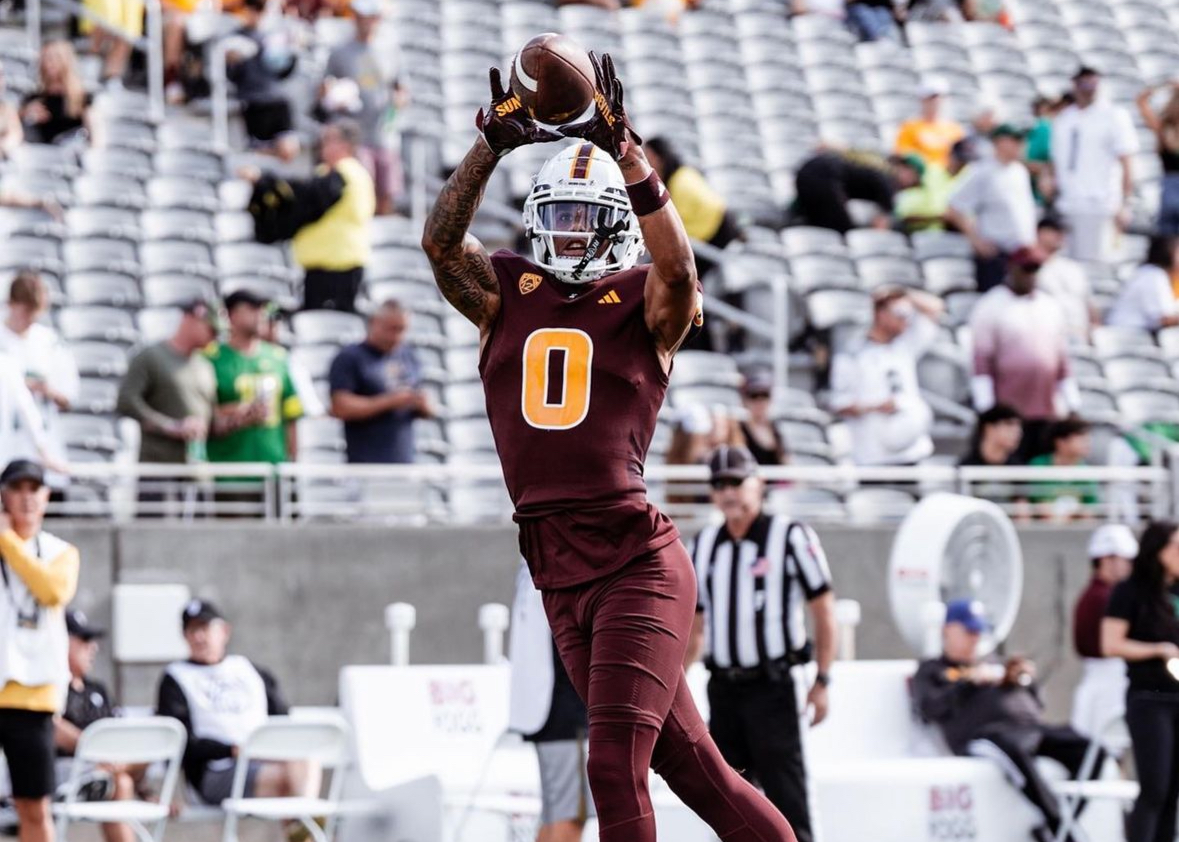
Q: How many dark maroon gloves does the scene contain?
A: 2